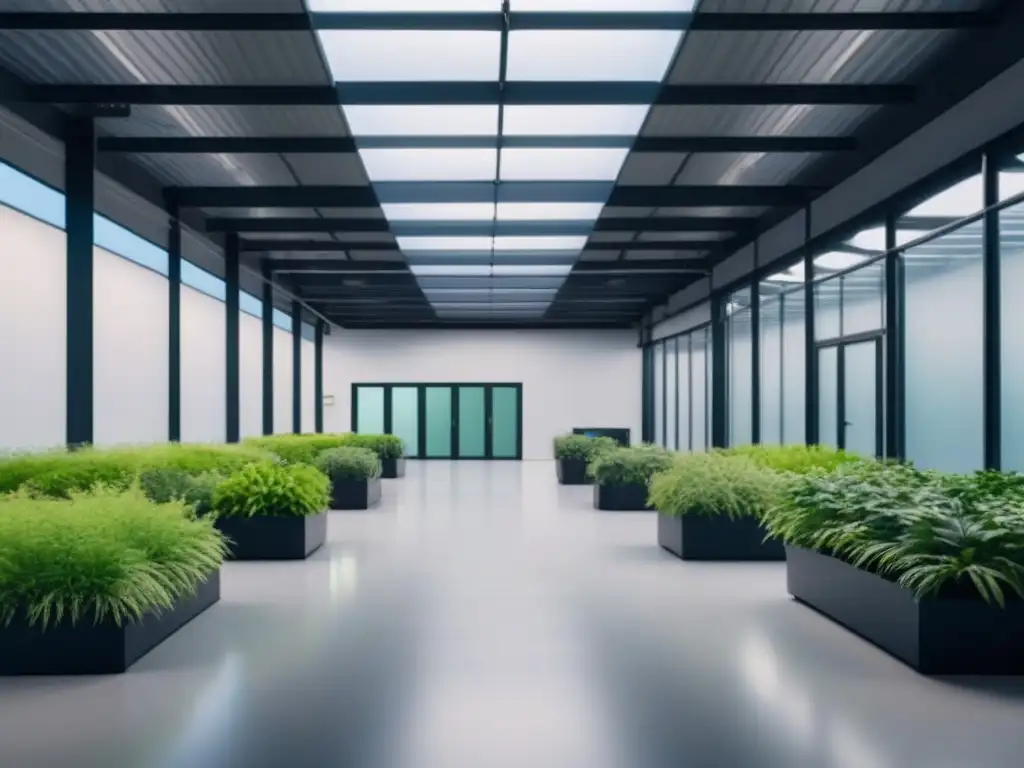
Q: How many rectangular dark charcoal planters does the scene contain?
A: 8